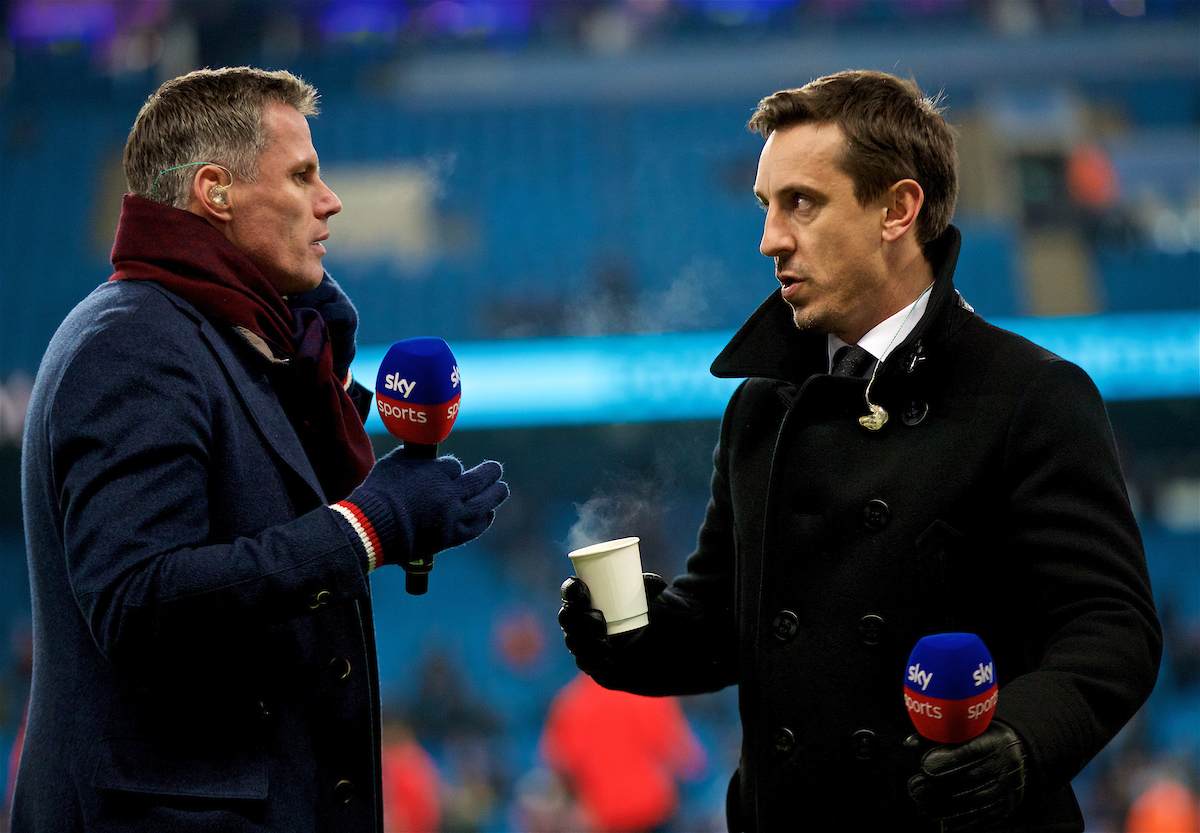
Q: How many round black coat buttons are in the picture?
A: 6